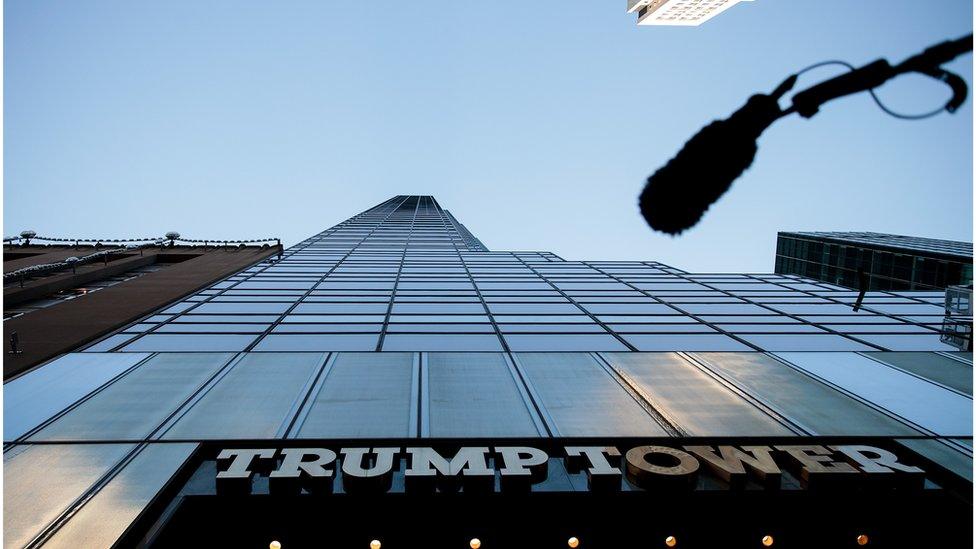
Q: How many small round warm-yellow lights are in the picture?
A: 7